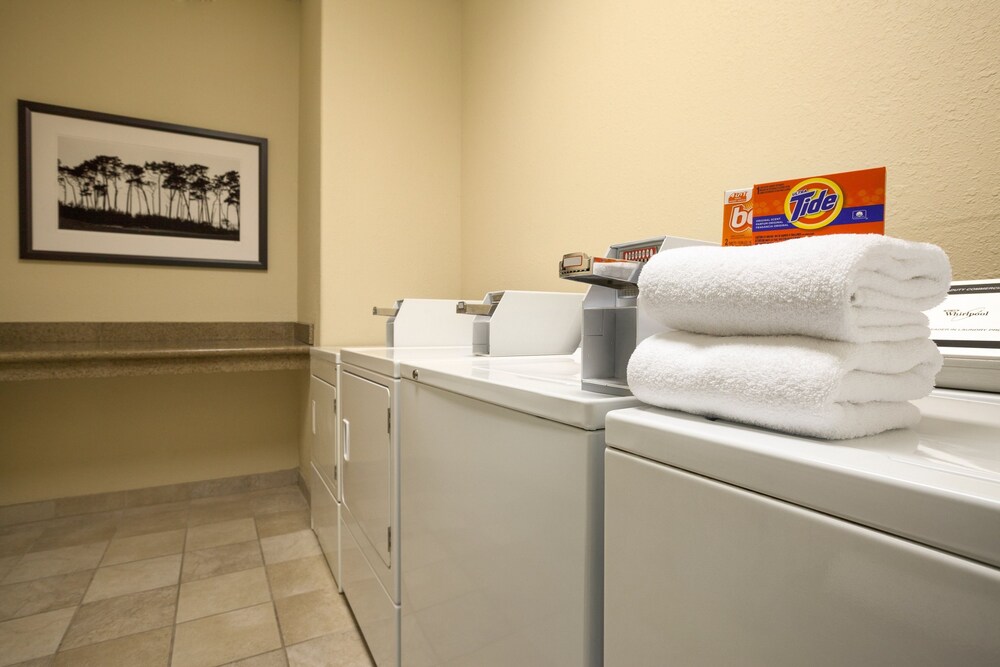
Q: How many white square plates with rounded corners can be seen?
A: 0